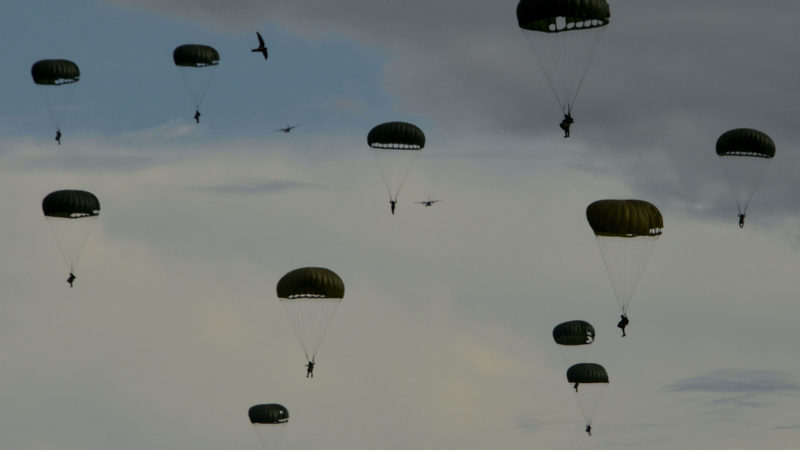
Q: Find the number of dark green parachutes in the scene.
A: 11